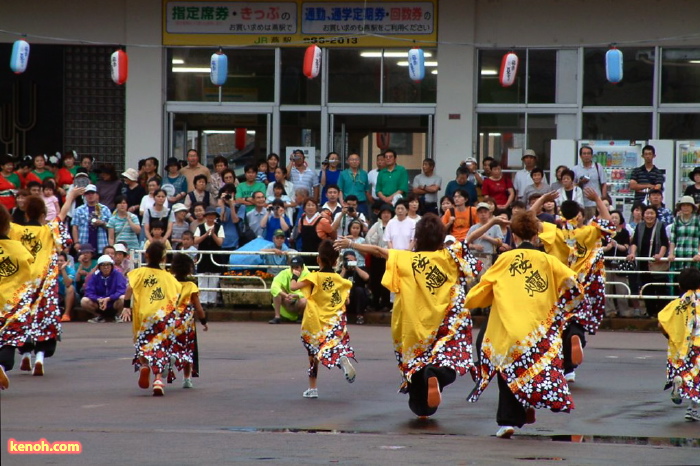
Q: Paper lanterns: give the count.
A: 7